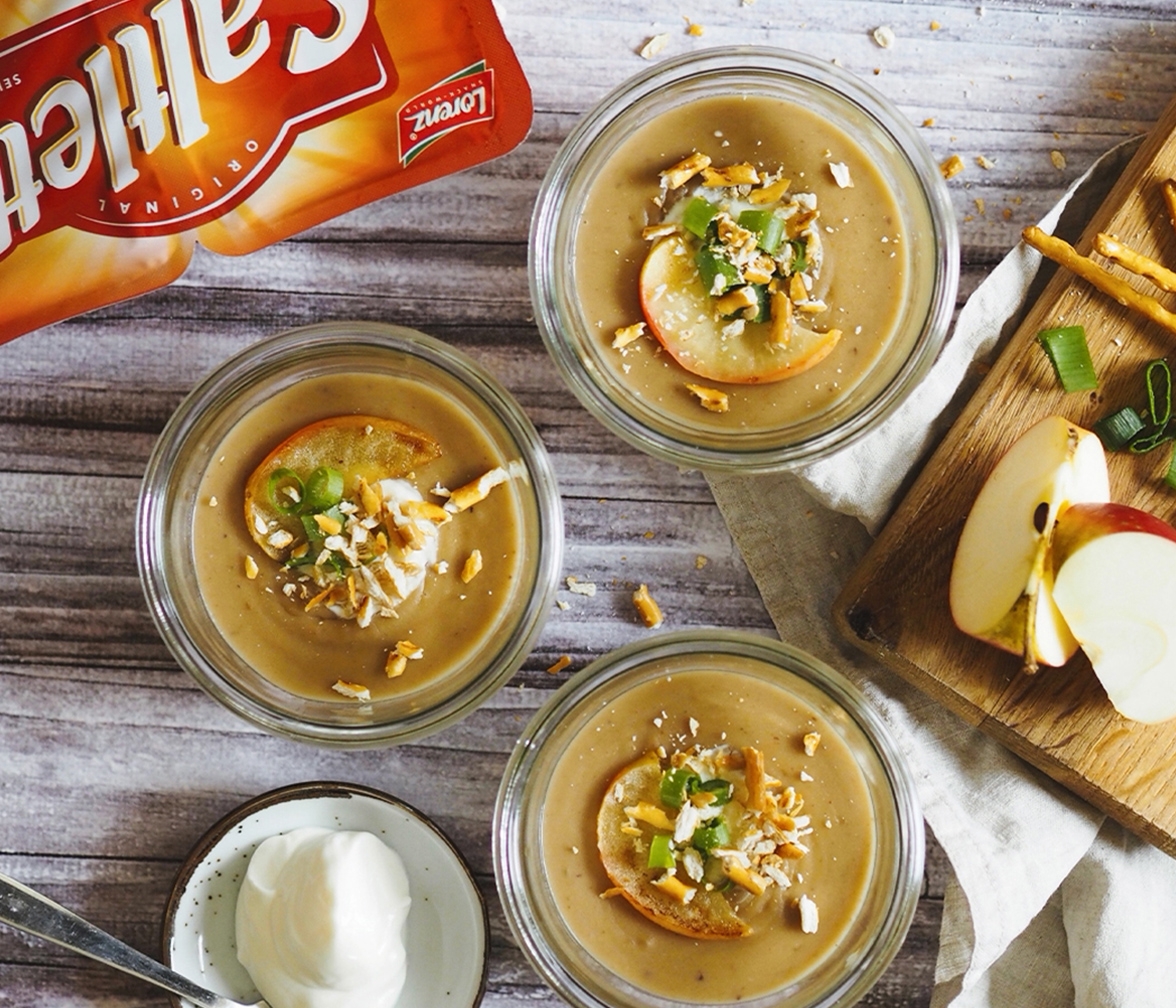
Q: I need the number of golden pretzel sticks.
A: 3